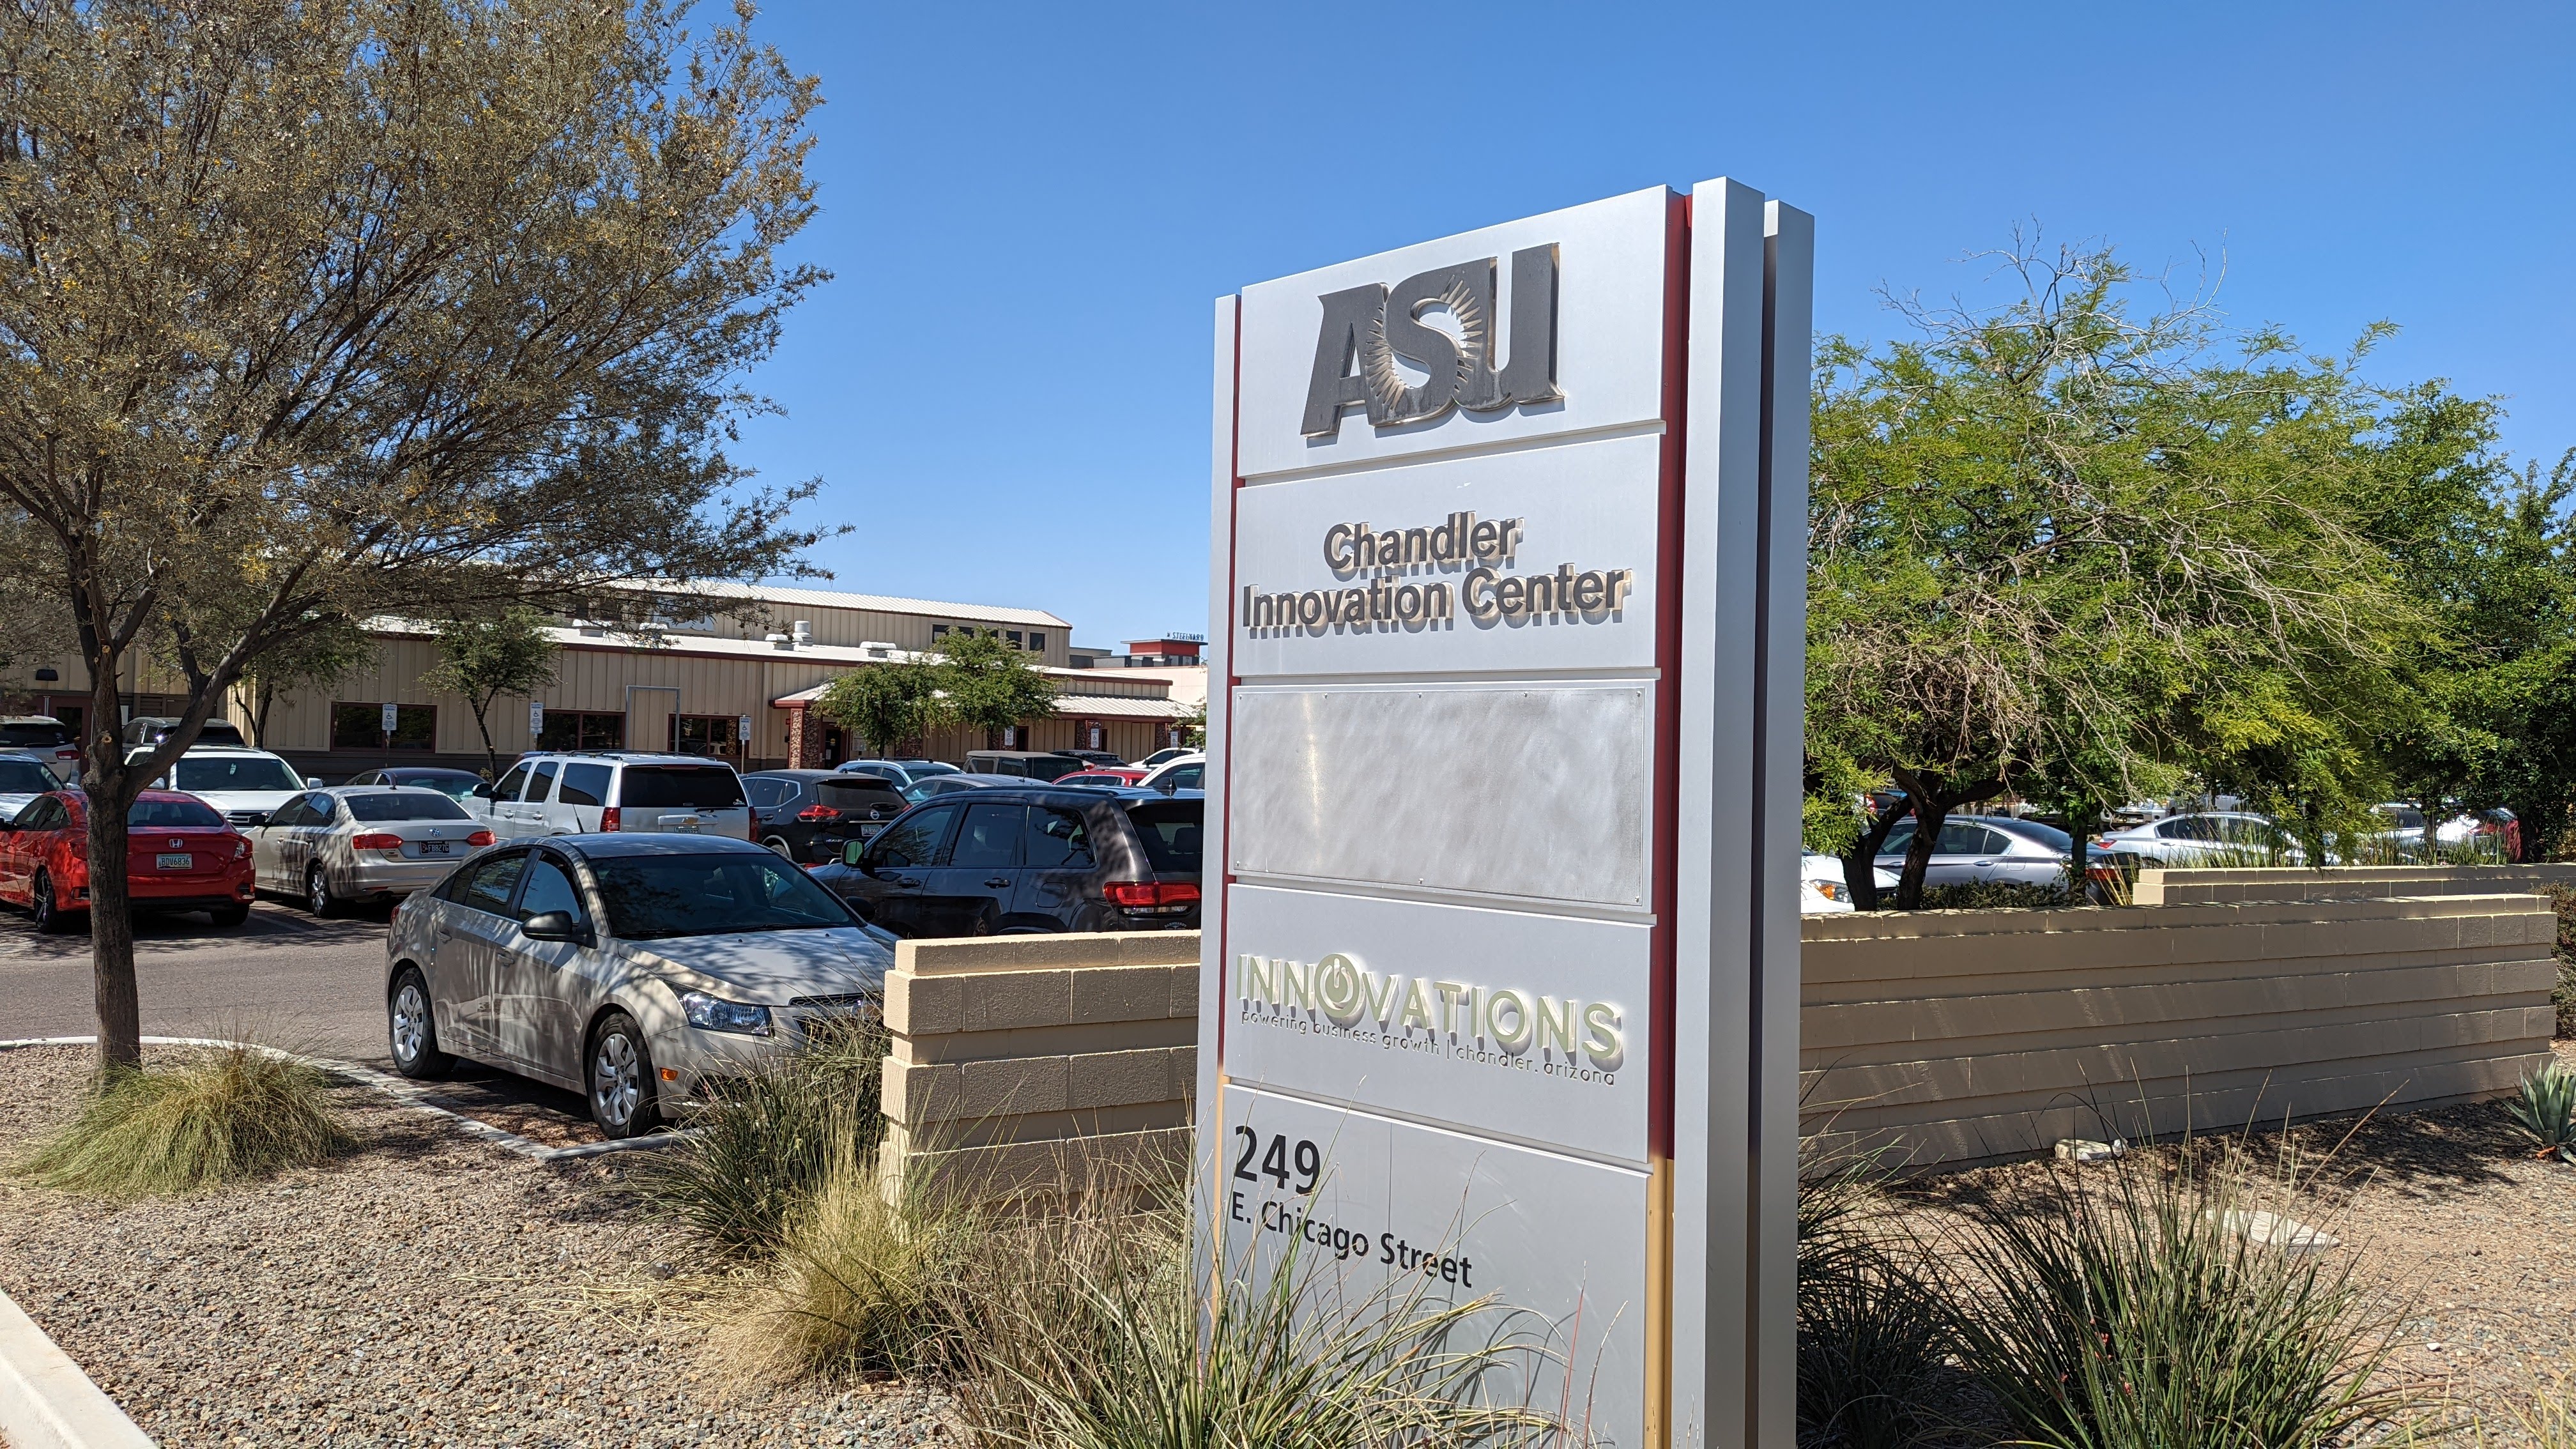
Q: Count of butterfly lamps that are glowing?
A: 0